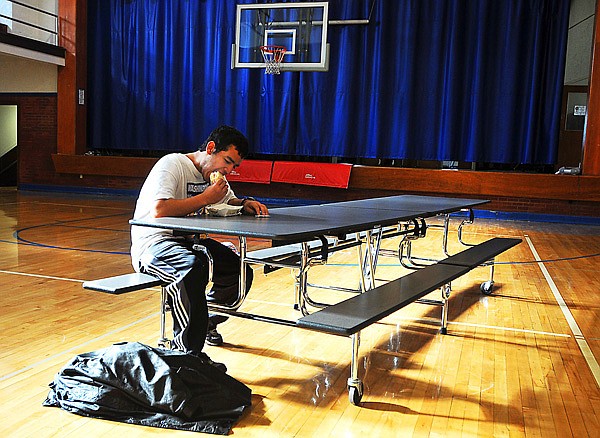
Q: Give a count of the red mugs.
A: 0